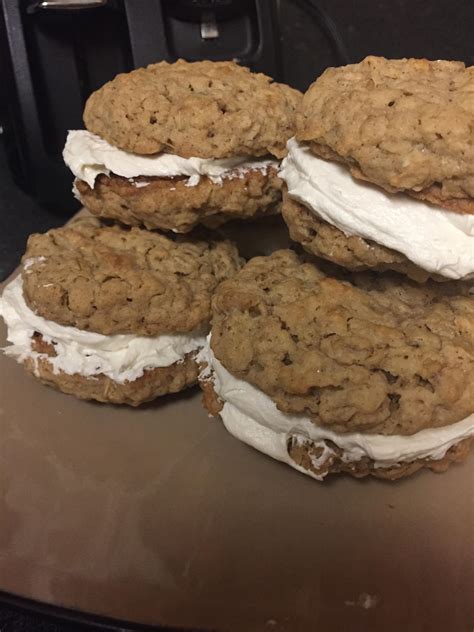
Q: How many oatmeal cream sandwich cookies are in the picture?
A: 4